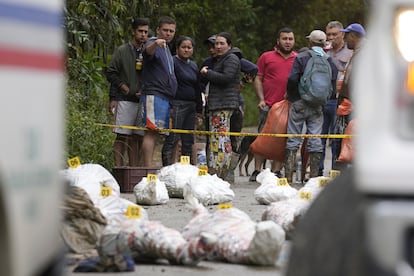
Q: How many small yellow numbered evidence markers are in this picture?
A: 11